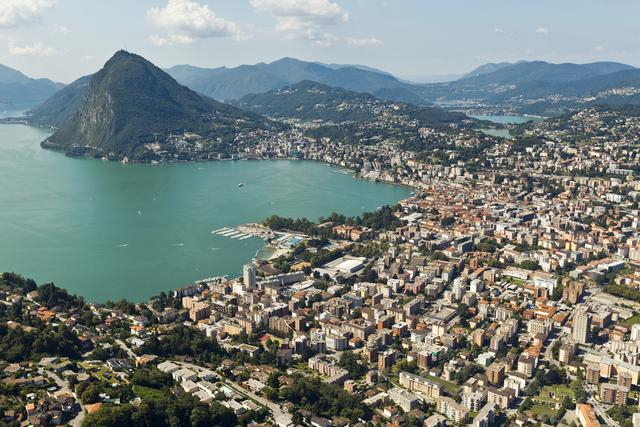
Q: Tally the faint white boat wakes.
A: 3